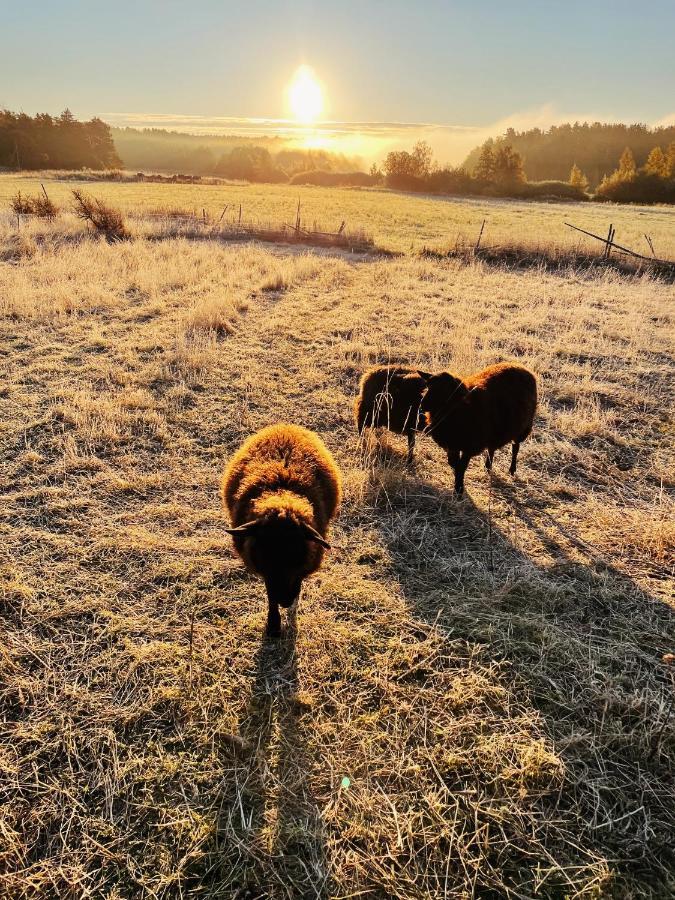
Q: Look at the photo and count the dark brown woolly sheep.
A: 3